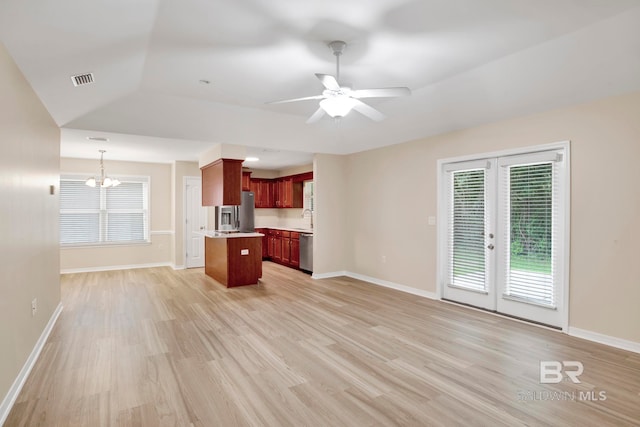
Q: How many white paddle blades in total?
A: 5